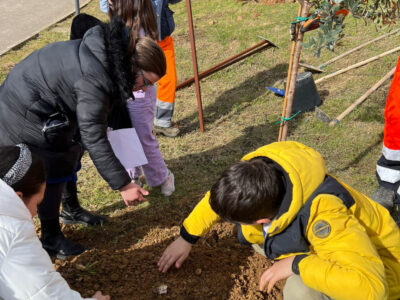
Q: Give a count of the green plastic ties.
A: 2